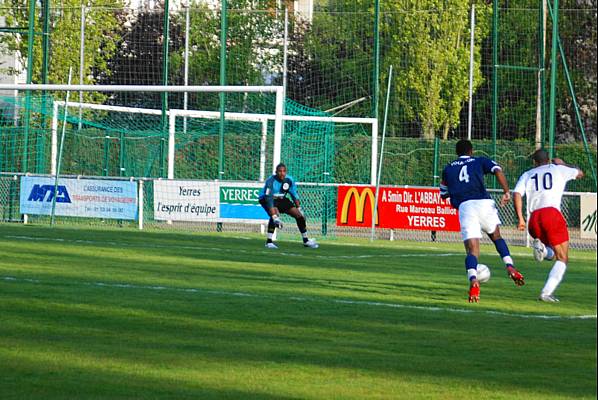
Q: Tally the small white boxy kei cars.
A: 0